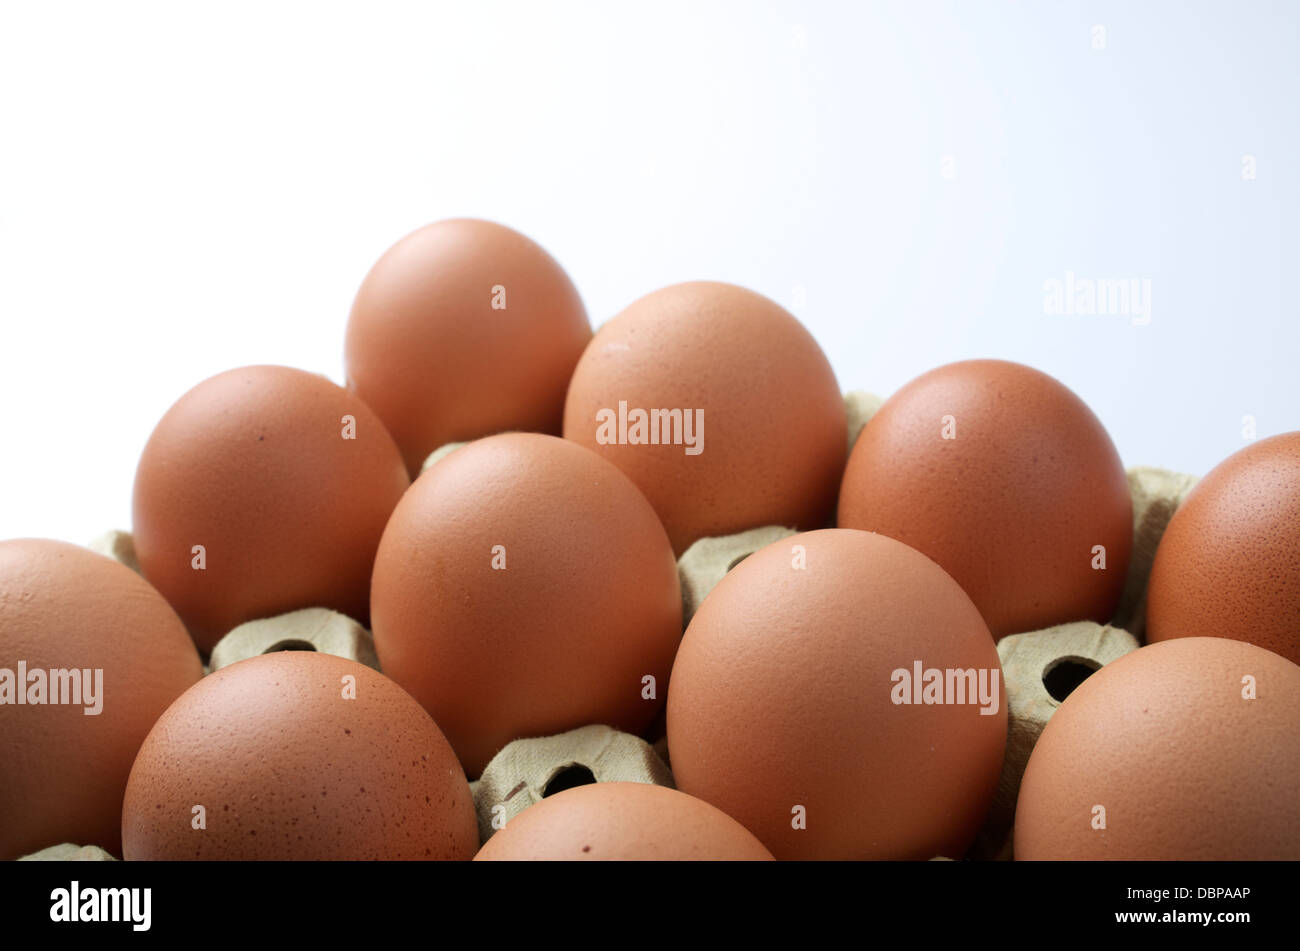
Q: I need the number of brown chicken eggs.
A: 11